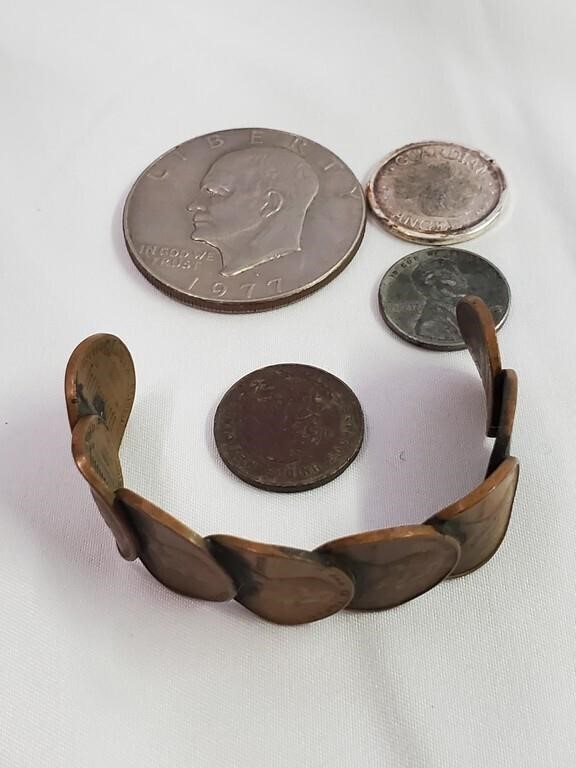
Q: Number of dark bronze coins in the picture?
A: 1